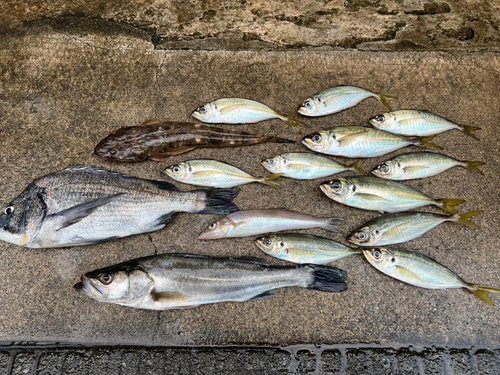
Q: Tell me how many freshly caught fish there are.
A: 15